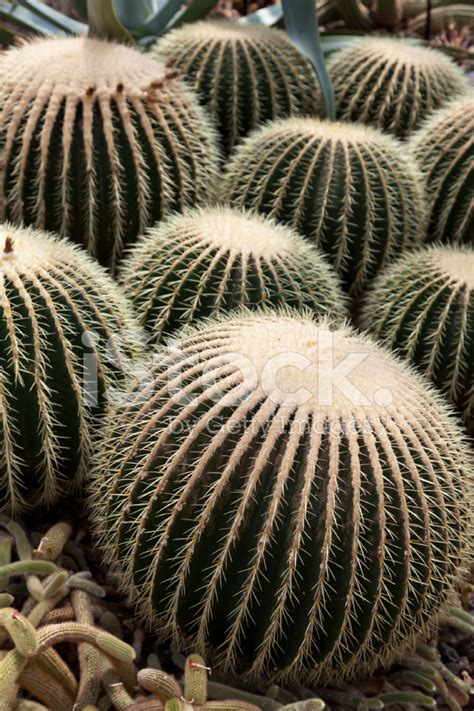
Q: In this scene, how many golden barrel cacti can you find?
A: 9